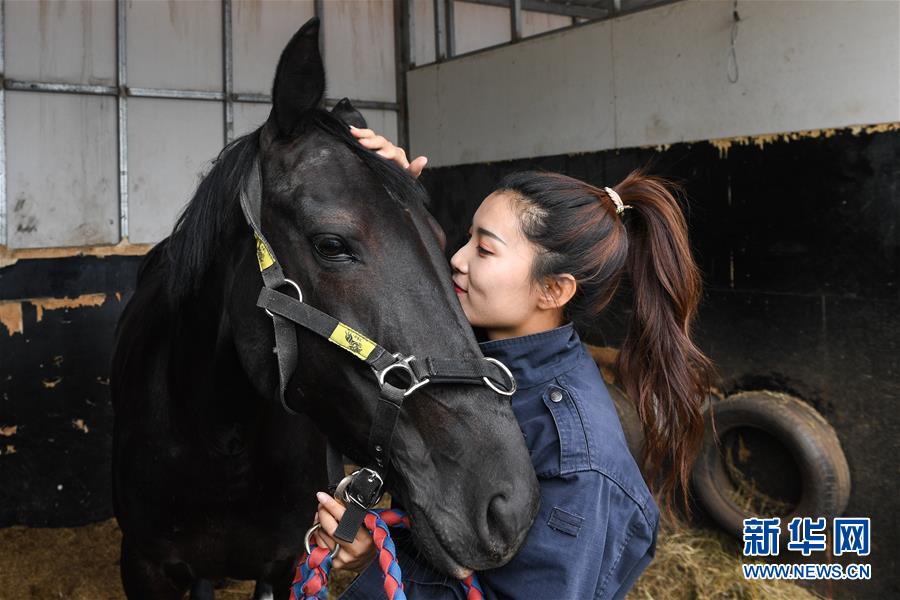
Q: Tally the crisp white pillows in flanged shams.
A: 0